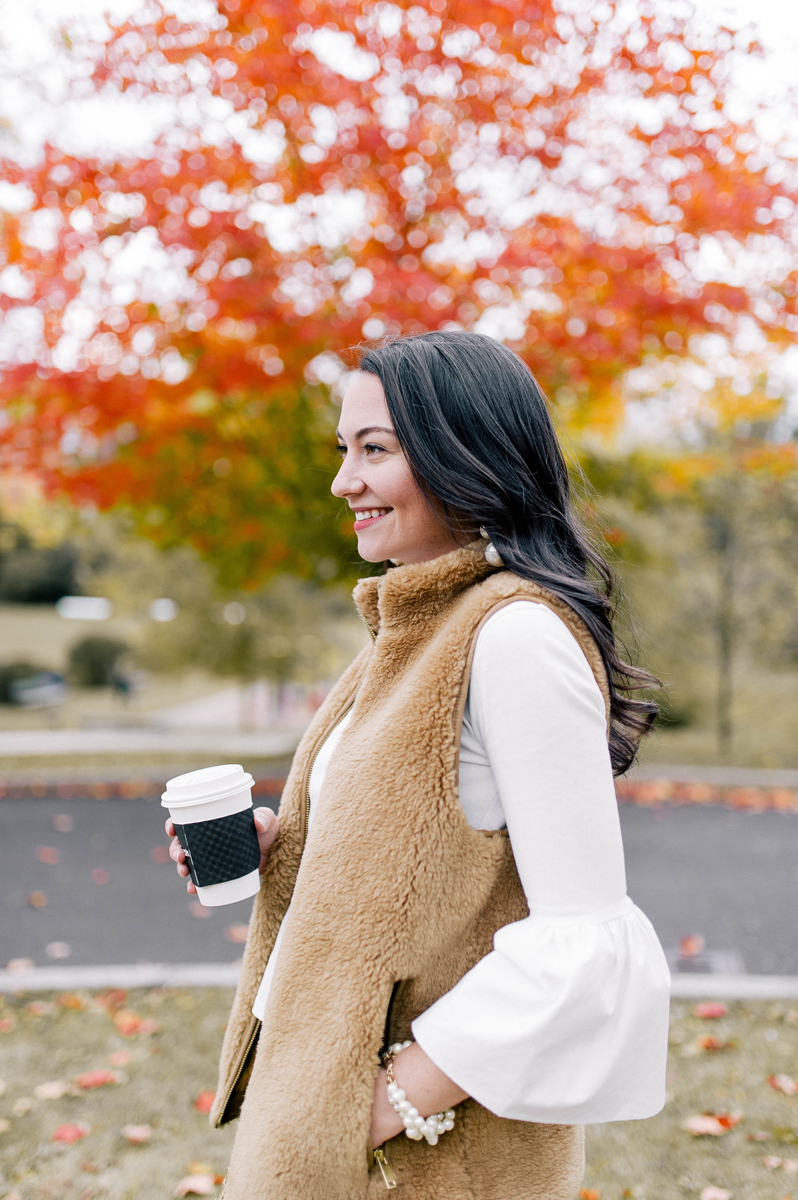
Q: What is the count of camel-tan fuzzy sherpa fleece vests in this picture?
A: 1